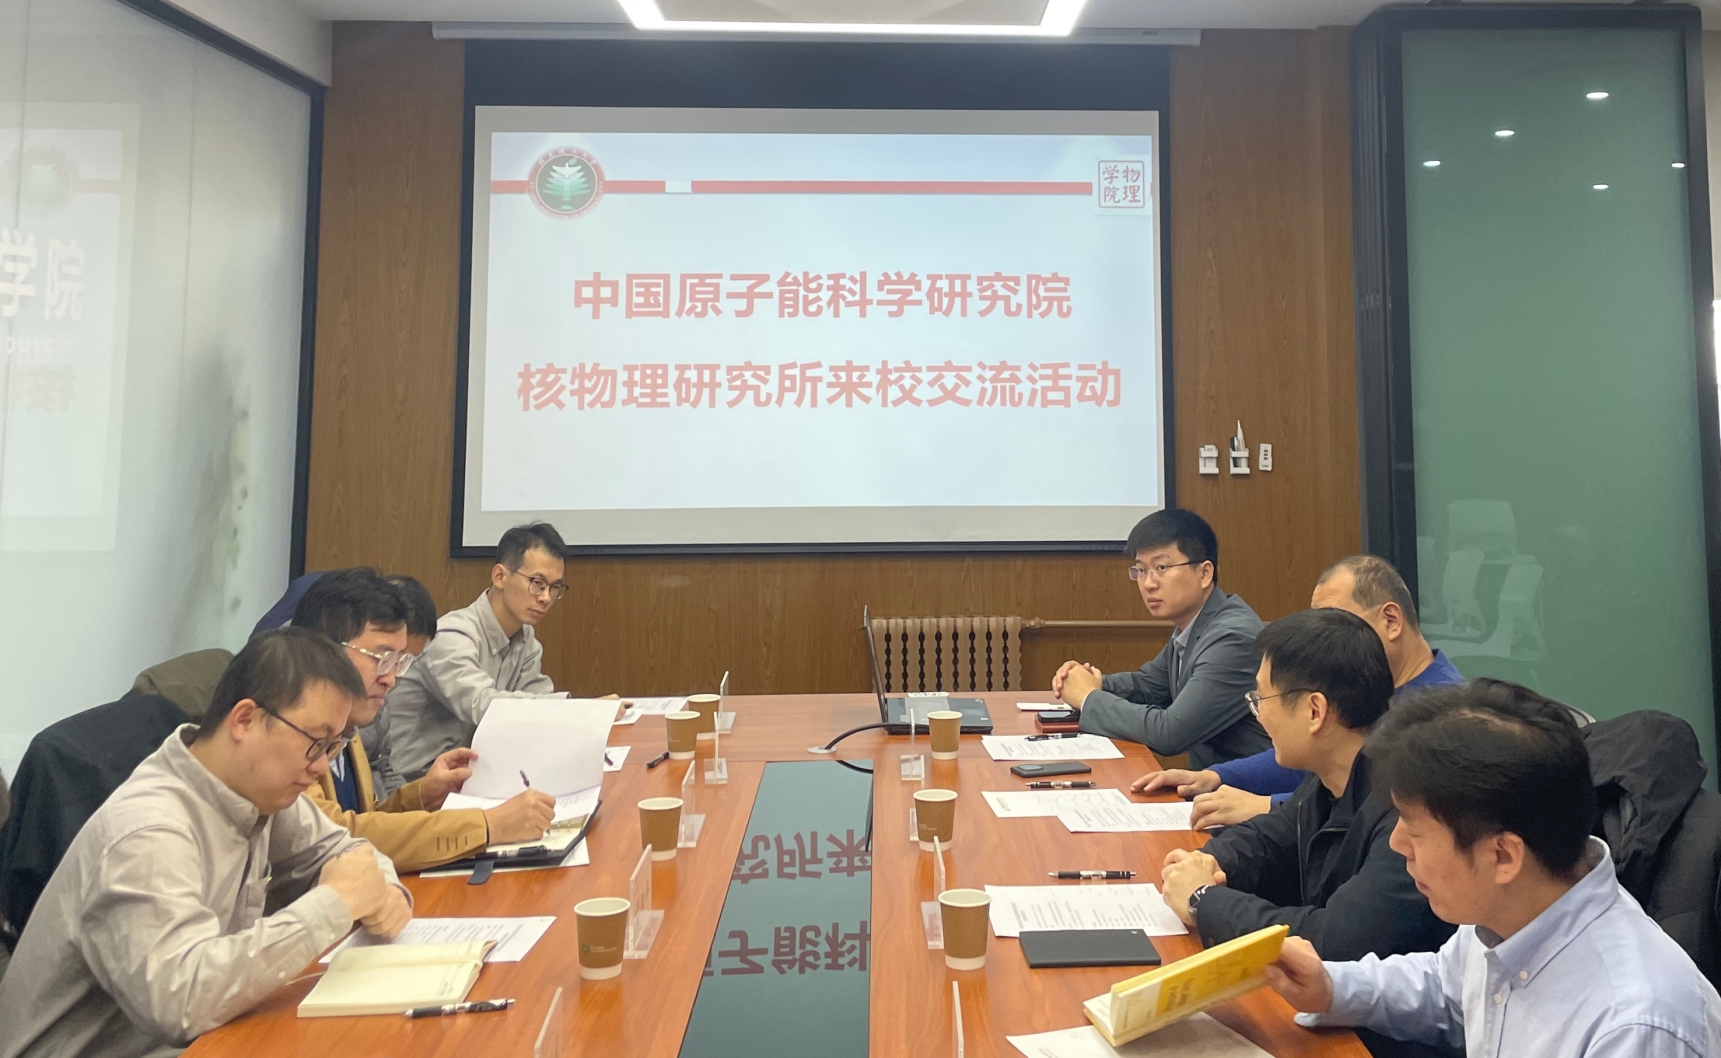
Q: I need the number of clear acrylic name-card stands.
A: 9